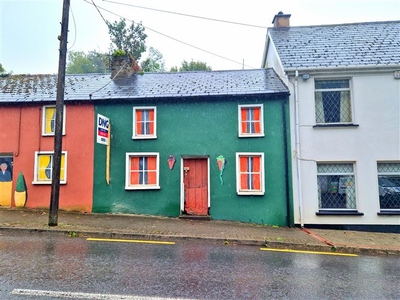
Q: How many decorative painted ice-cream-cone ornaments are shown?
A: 2